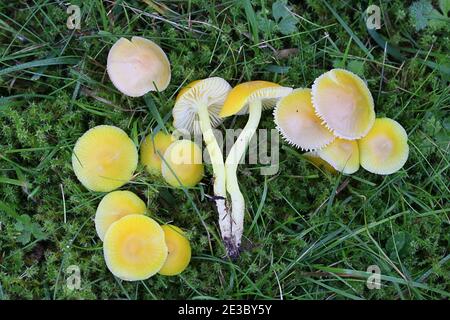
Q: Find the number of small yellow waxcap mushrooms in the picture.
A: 13